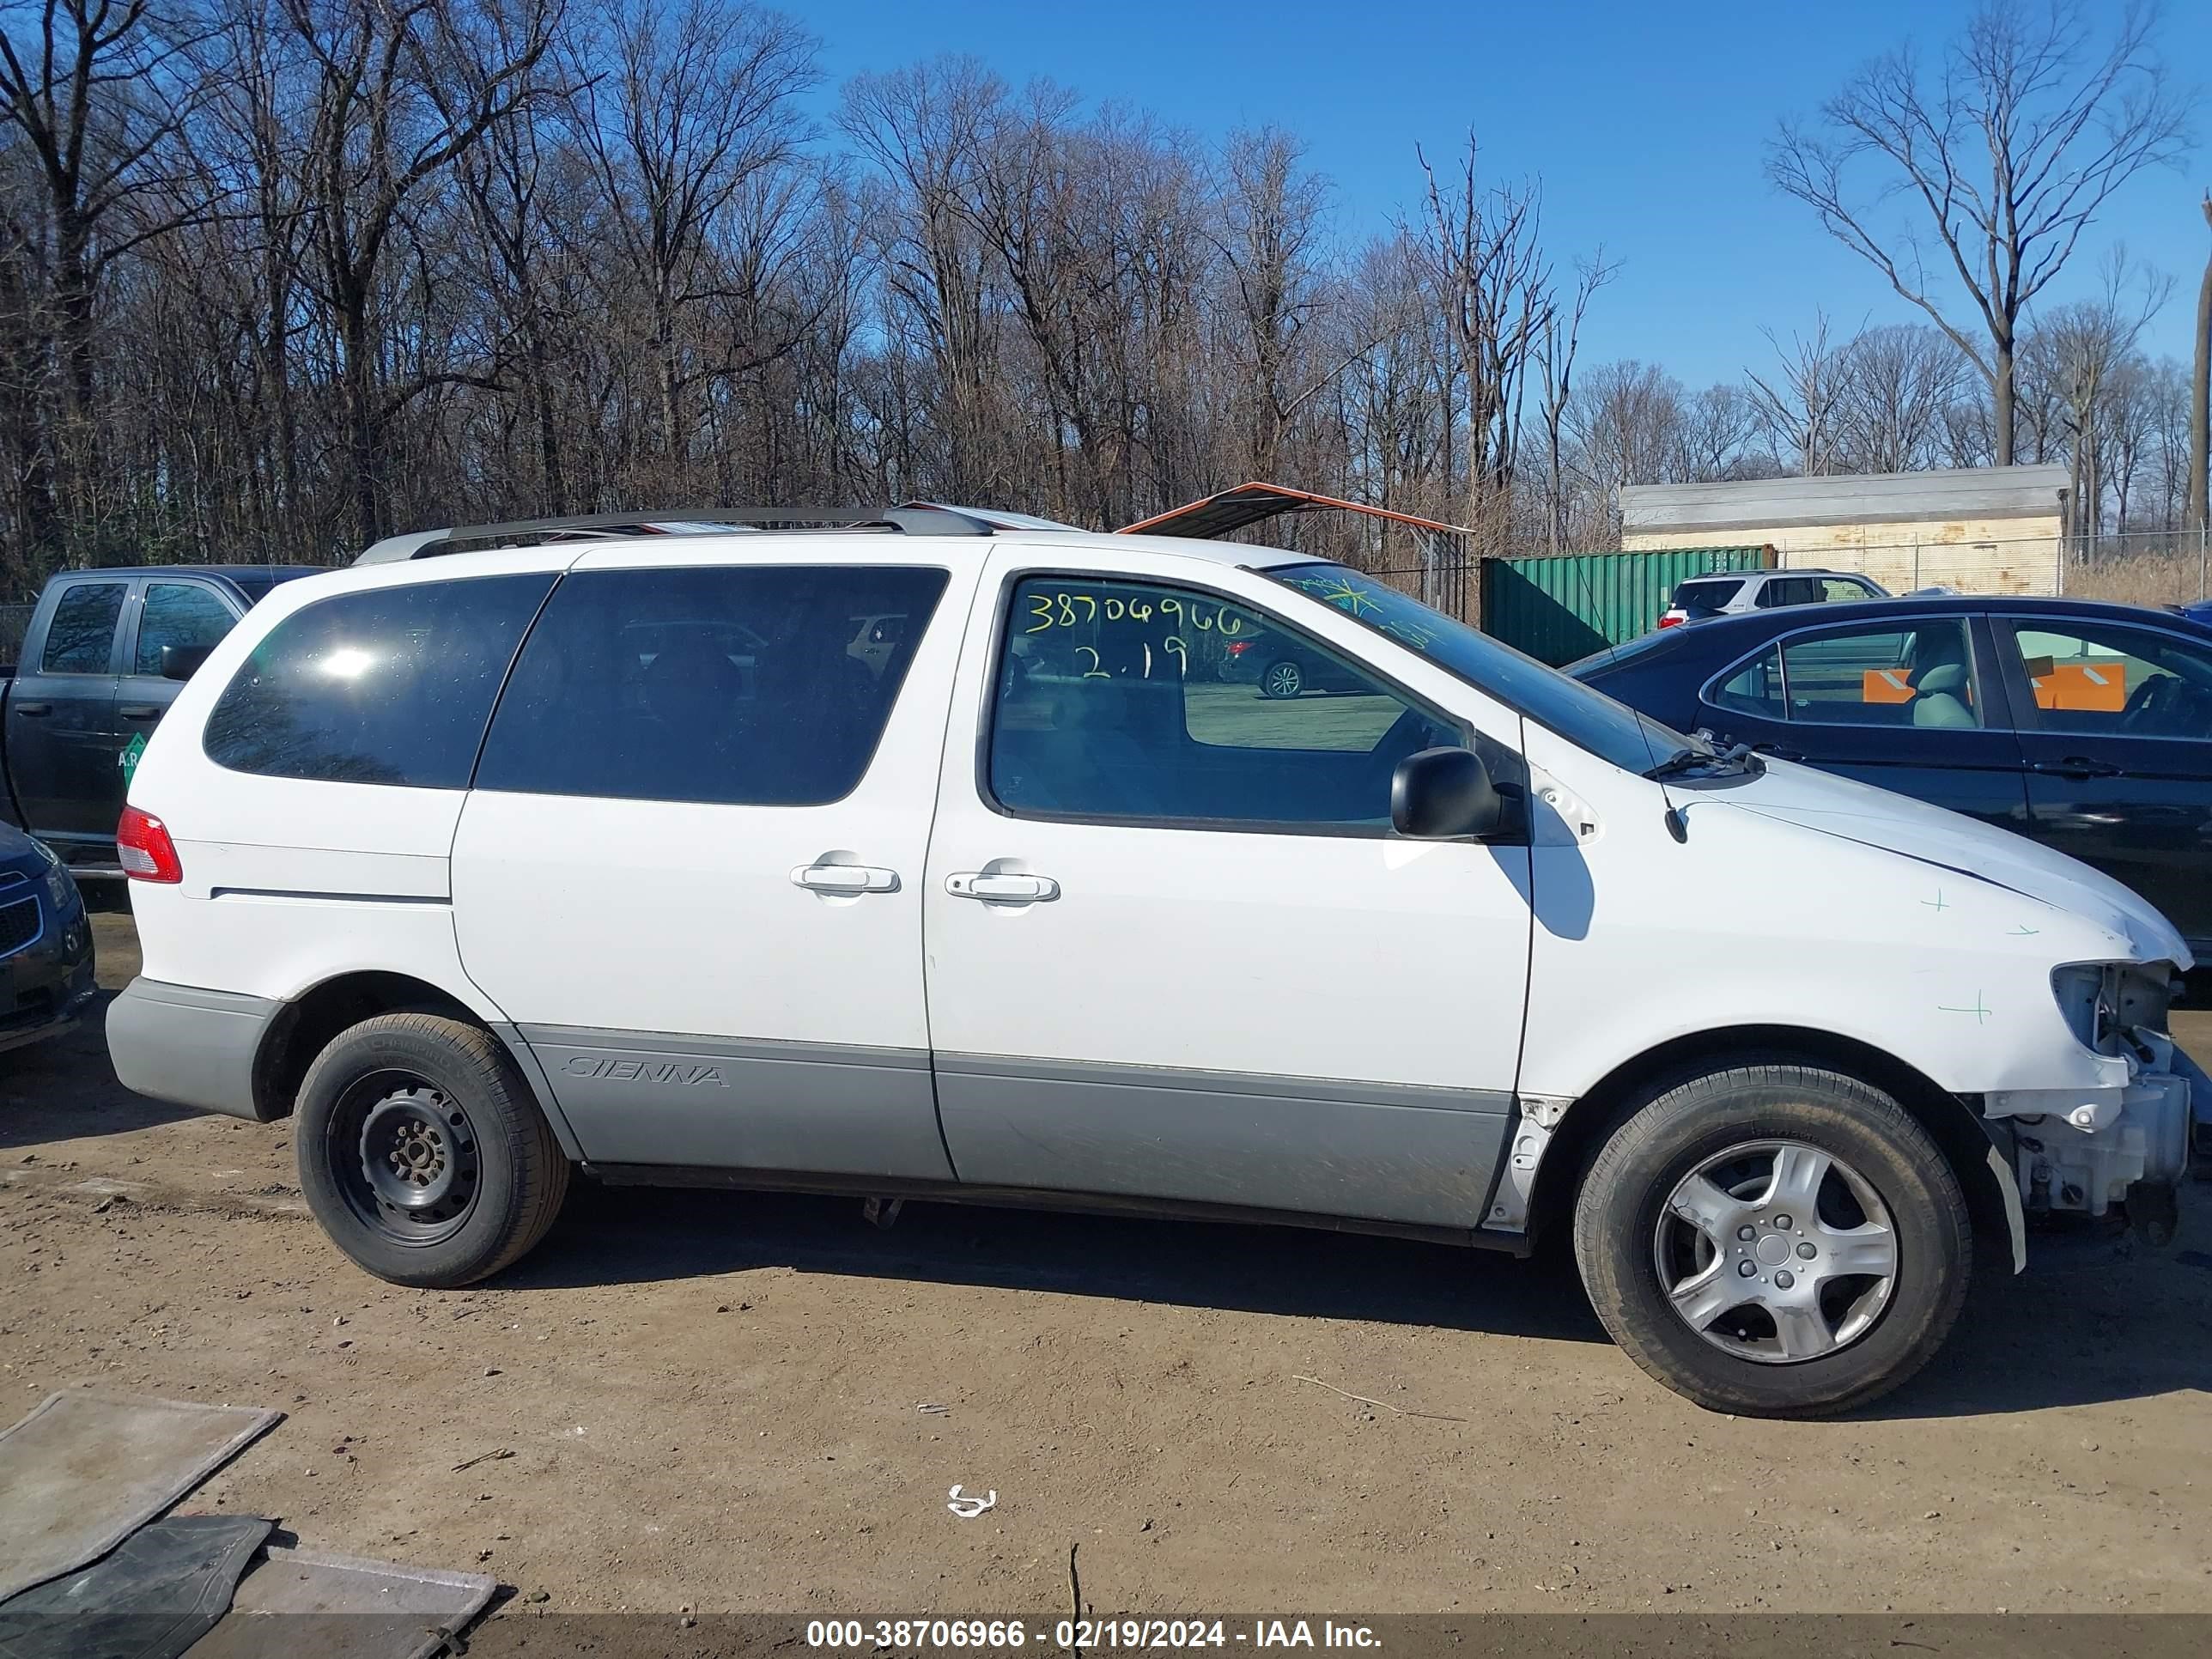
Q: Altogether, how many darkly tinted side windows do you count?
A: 2